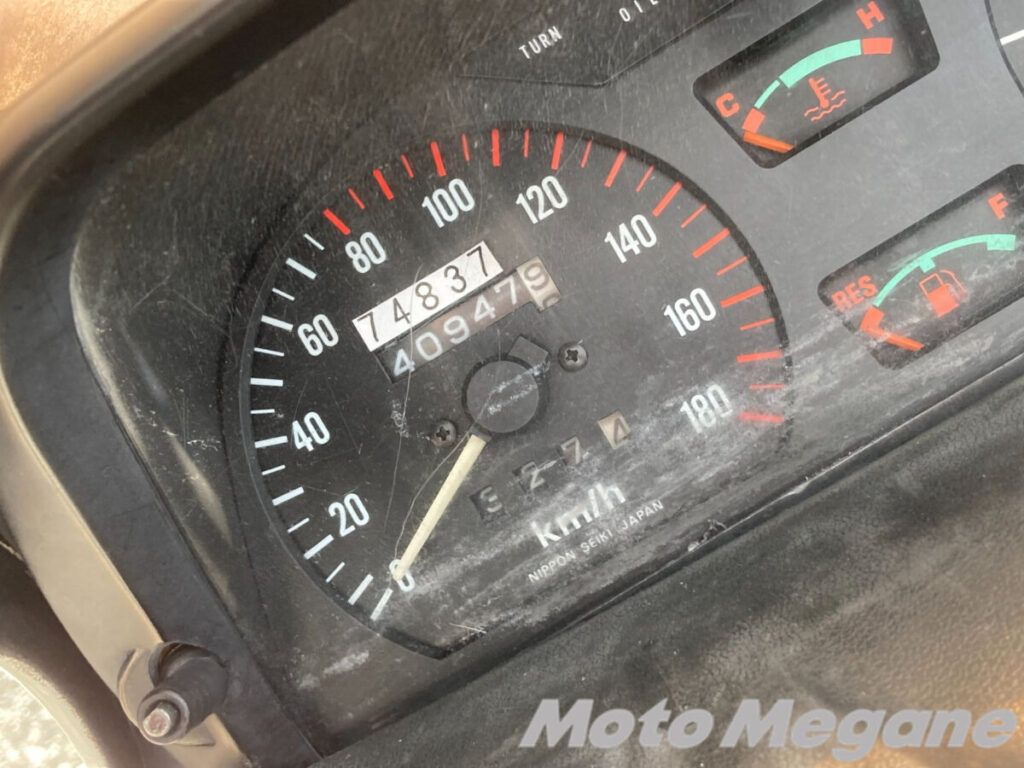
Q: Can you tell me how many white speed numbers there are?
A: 10